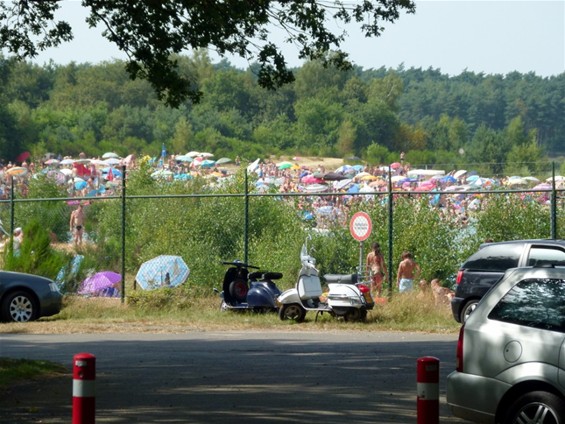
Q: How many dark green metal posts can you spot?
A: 5